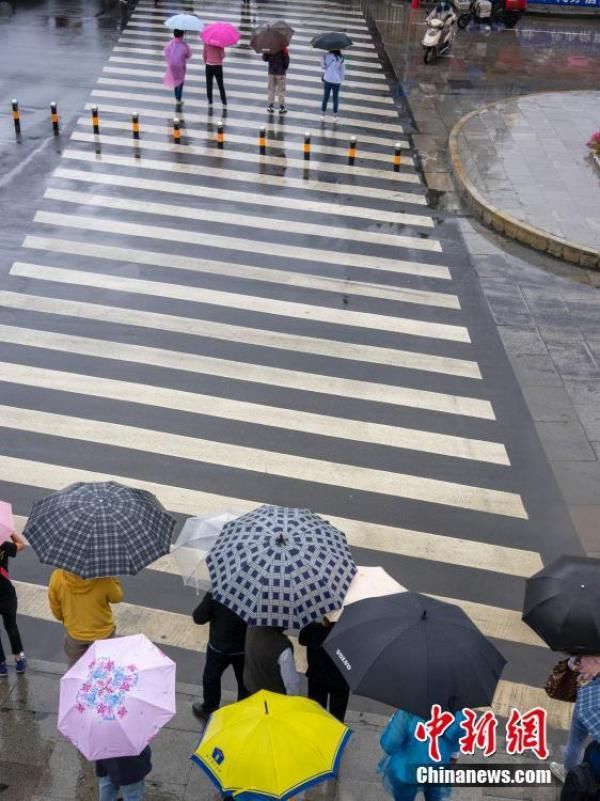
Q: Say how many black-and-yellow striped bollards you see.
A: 10